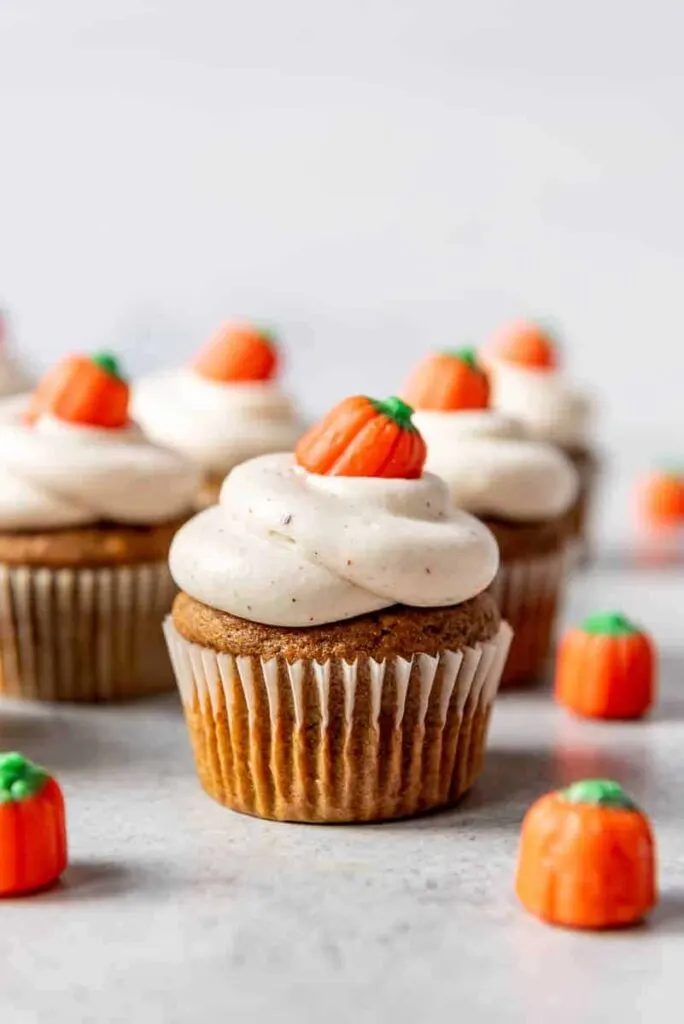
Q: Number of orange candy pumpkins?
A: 9